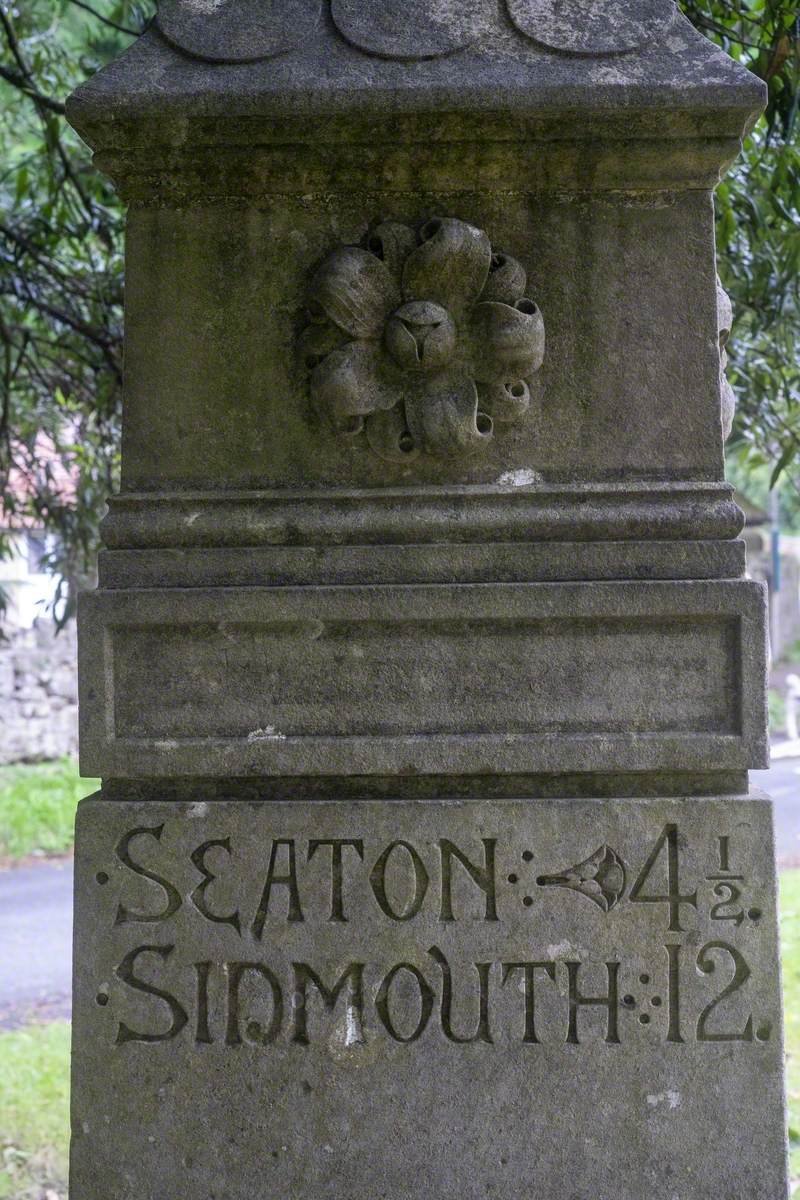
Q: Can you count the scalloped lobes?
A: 3